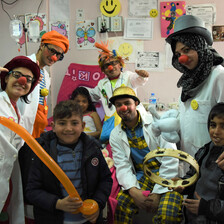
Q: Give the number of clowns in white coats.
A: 5